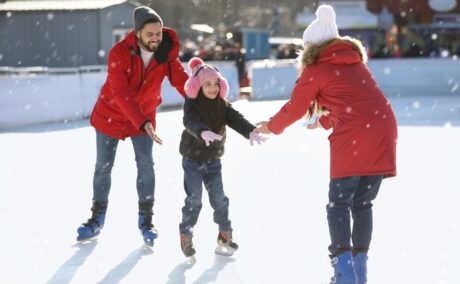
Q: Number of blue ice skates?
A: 4